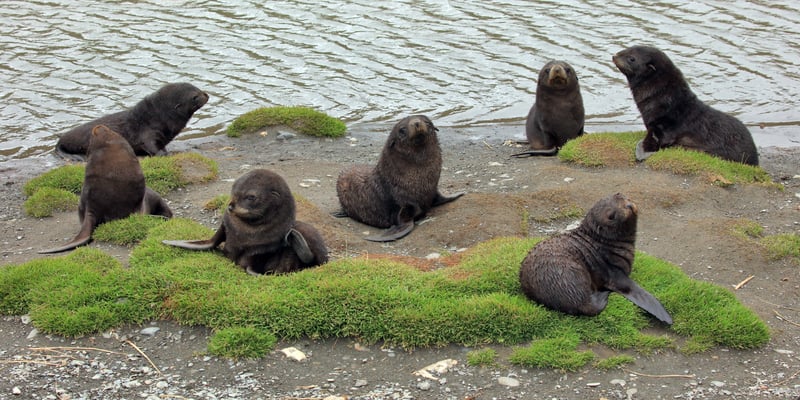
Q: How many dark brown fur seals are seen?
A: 7